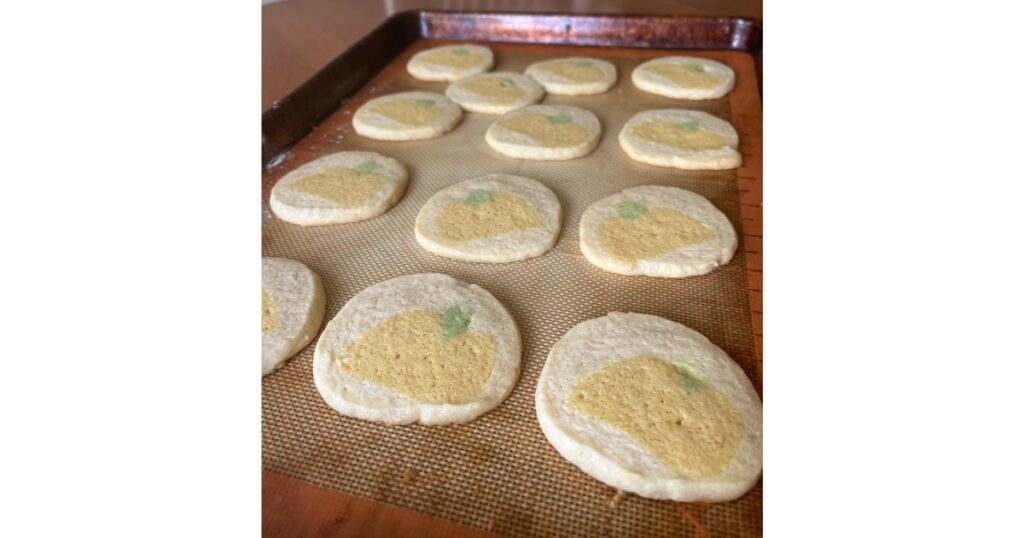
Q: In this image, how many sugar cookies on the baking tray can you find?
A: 13